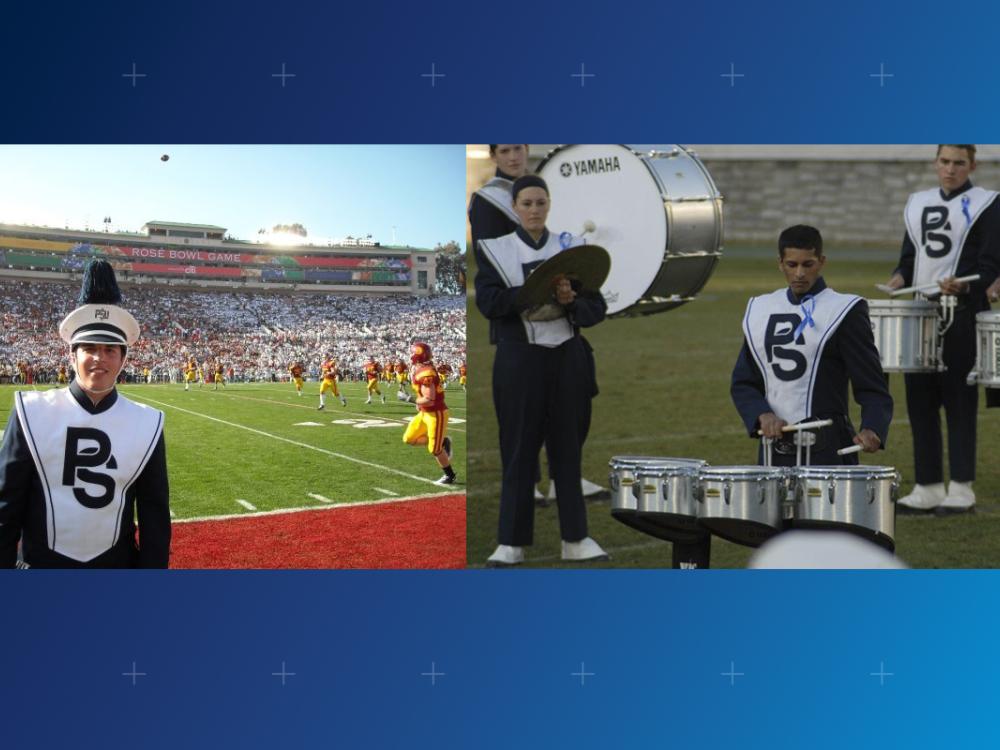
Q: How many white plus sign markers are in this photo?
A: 12